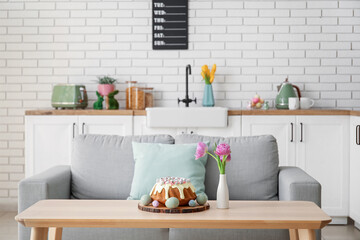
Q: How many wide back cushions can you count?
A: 2